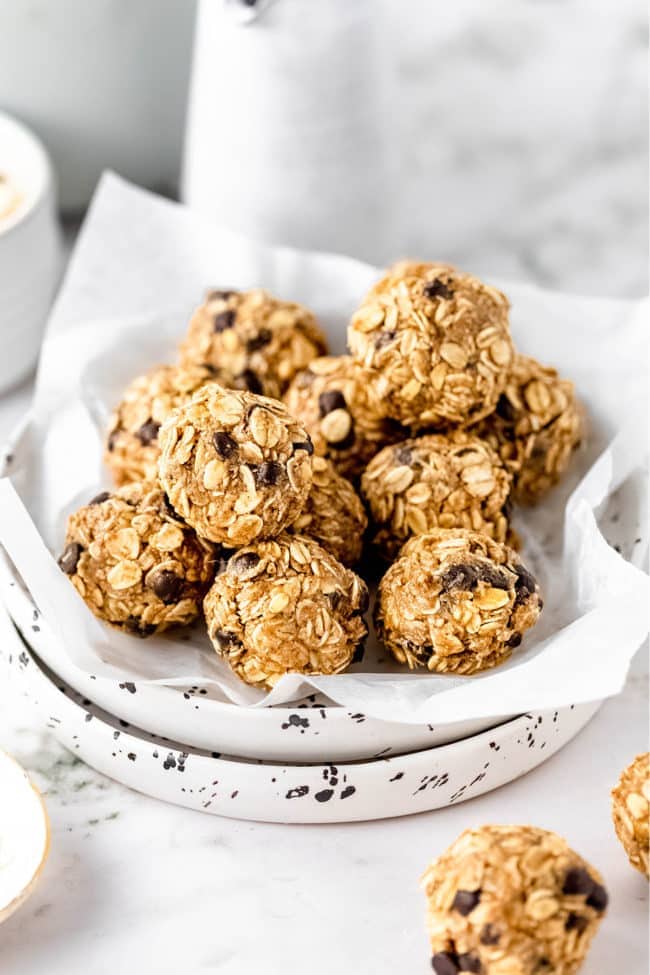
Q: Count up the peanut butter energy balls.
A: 13